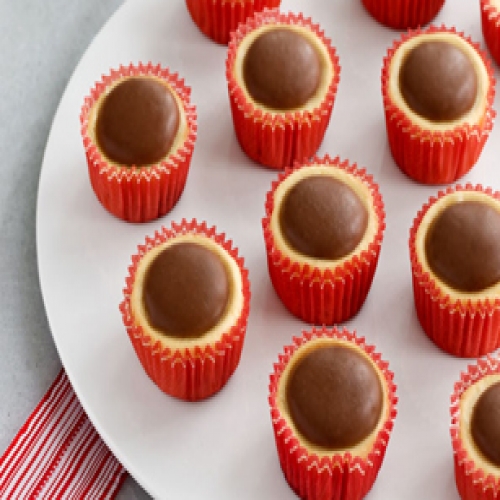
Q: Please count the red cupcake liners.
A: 11